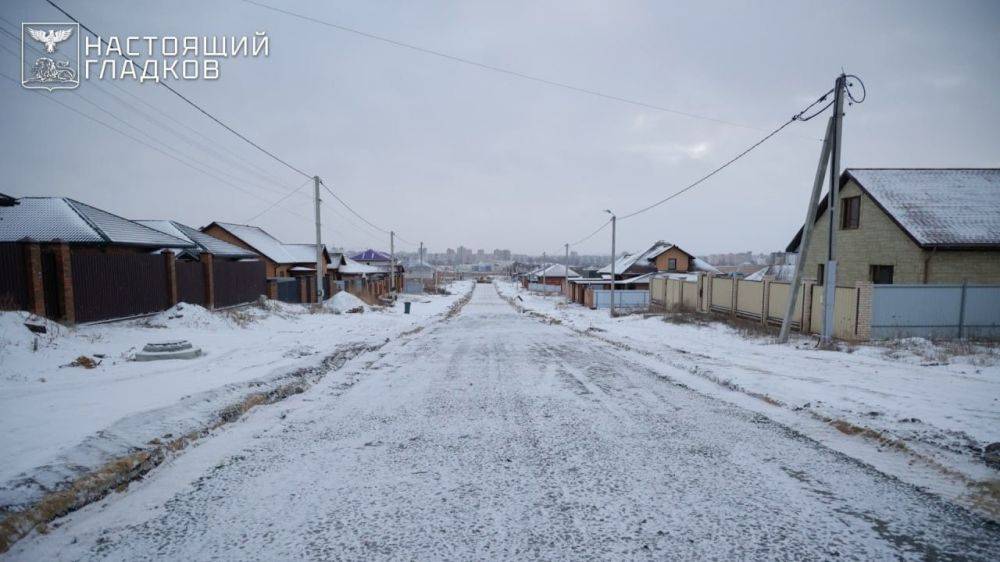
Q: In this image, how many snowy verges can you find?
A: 2